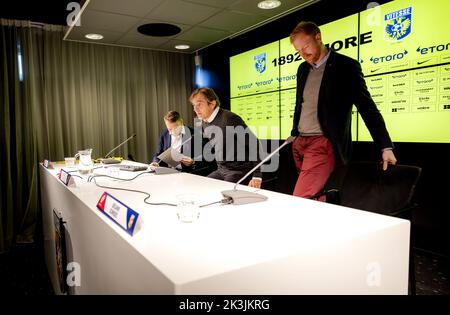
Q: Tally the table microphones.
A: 3